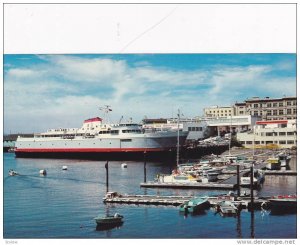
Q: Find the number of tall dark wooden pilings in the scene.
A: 4